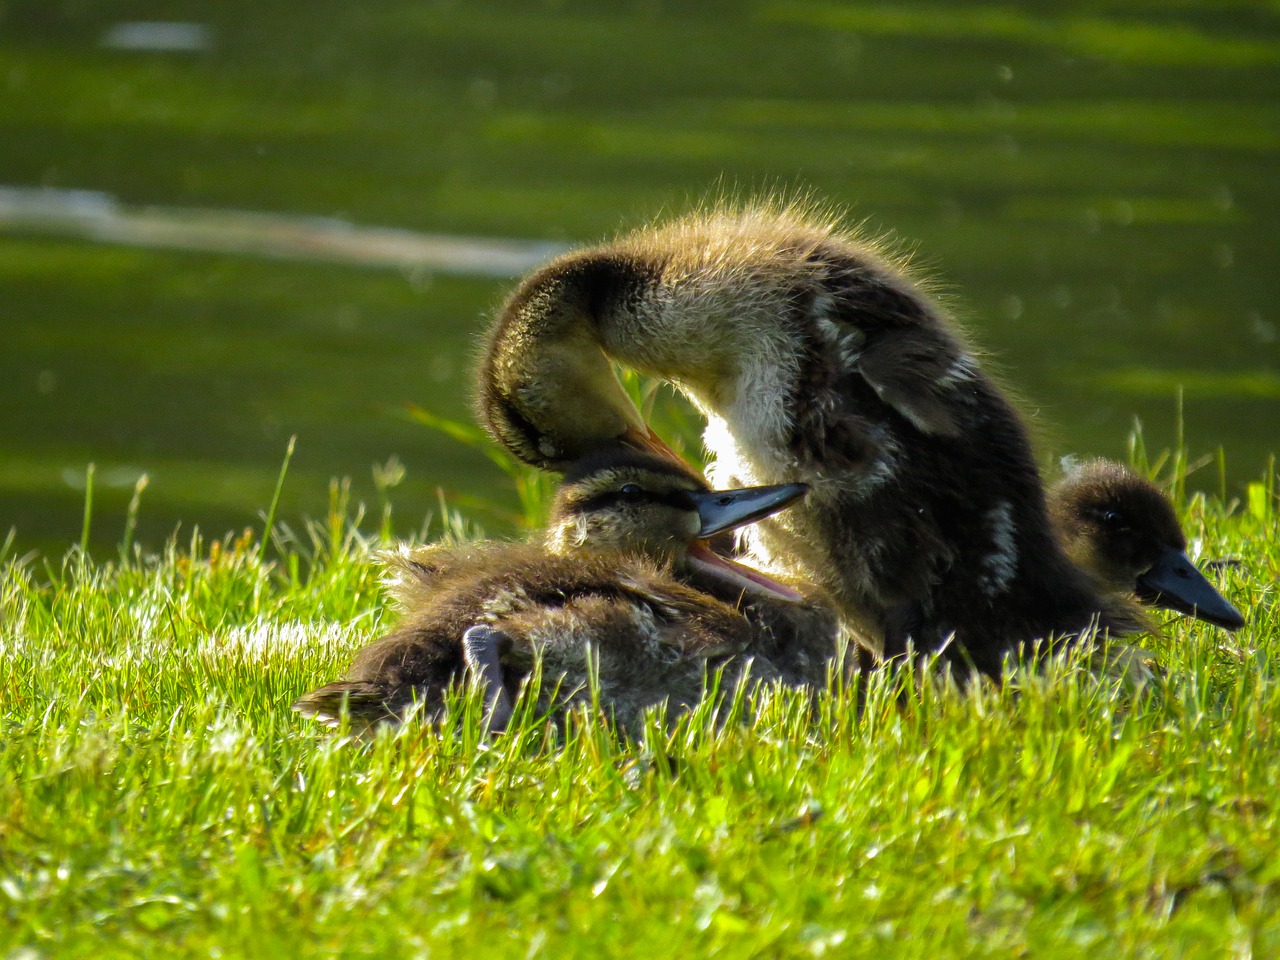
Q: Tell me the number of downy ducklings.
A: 3